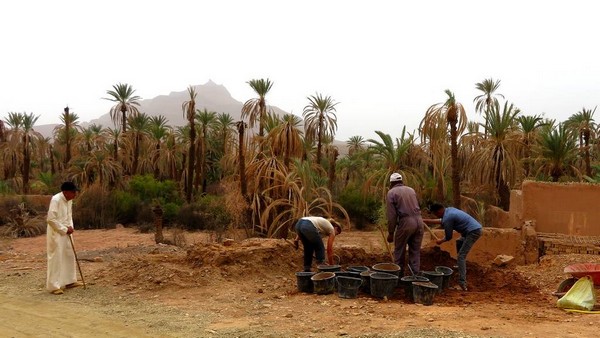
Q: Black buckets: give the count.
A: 13